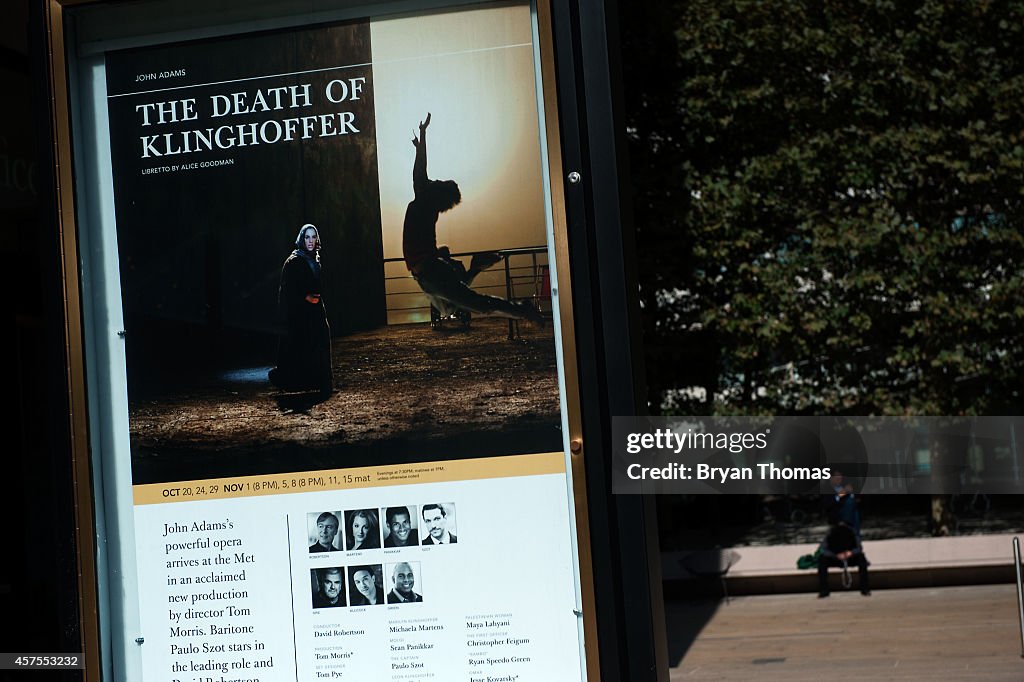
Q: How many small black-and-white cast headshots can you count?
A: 7